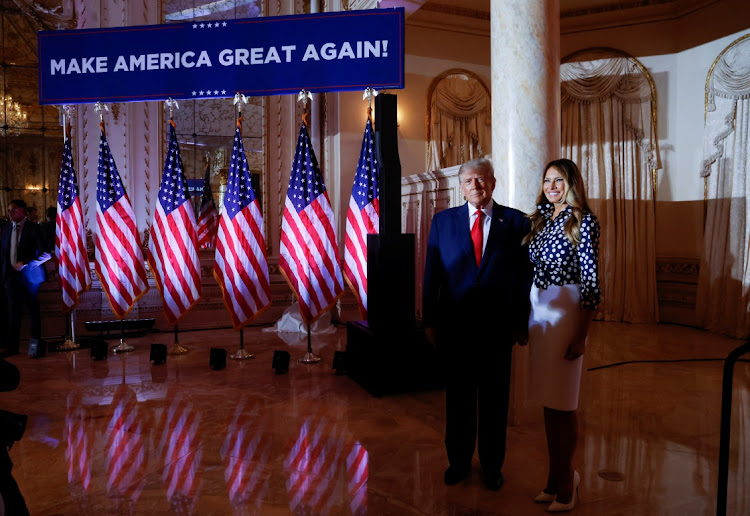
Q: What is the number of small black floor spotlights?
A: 6